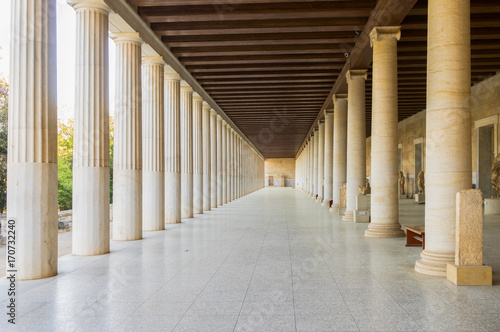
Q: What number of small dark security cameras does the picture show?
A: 2